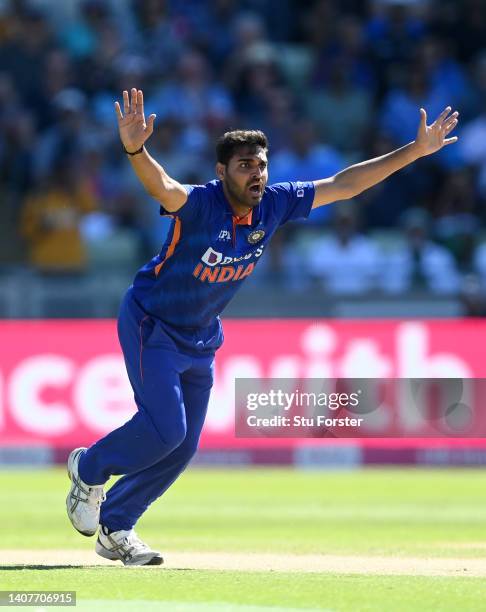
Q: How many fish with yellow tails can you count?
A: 0